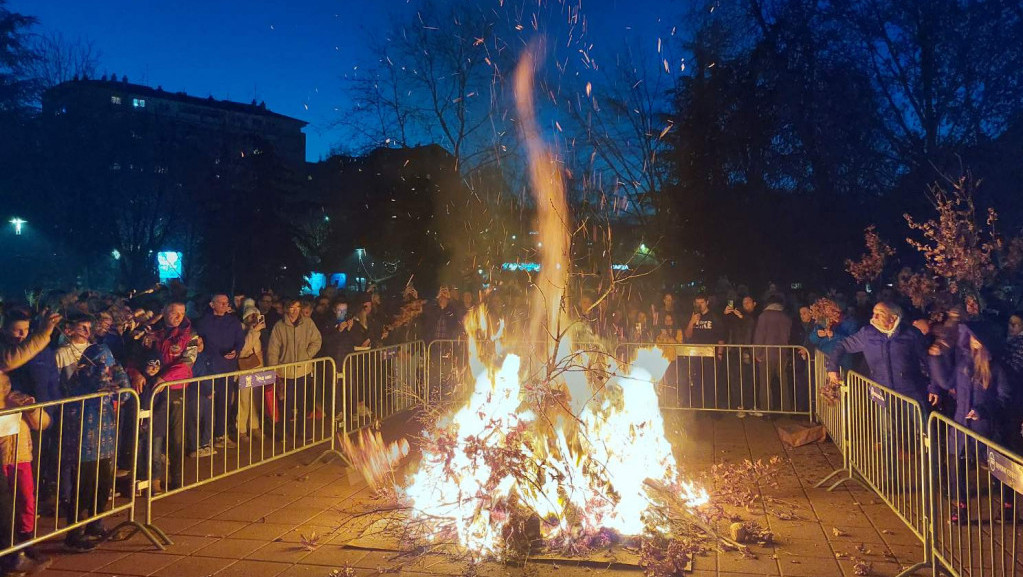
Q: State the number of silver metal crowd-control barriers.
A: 8